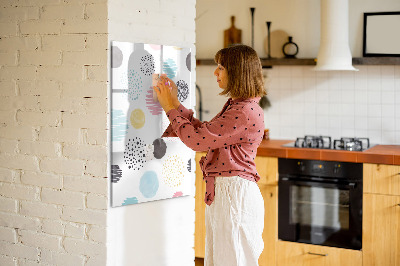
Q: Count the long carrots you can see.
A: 0